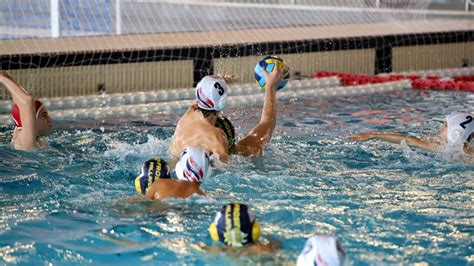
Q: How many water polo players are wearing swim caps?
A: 8